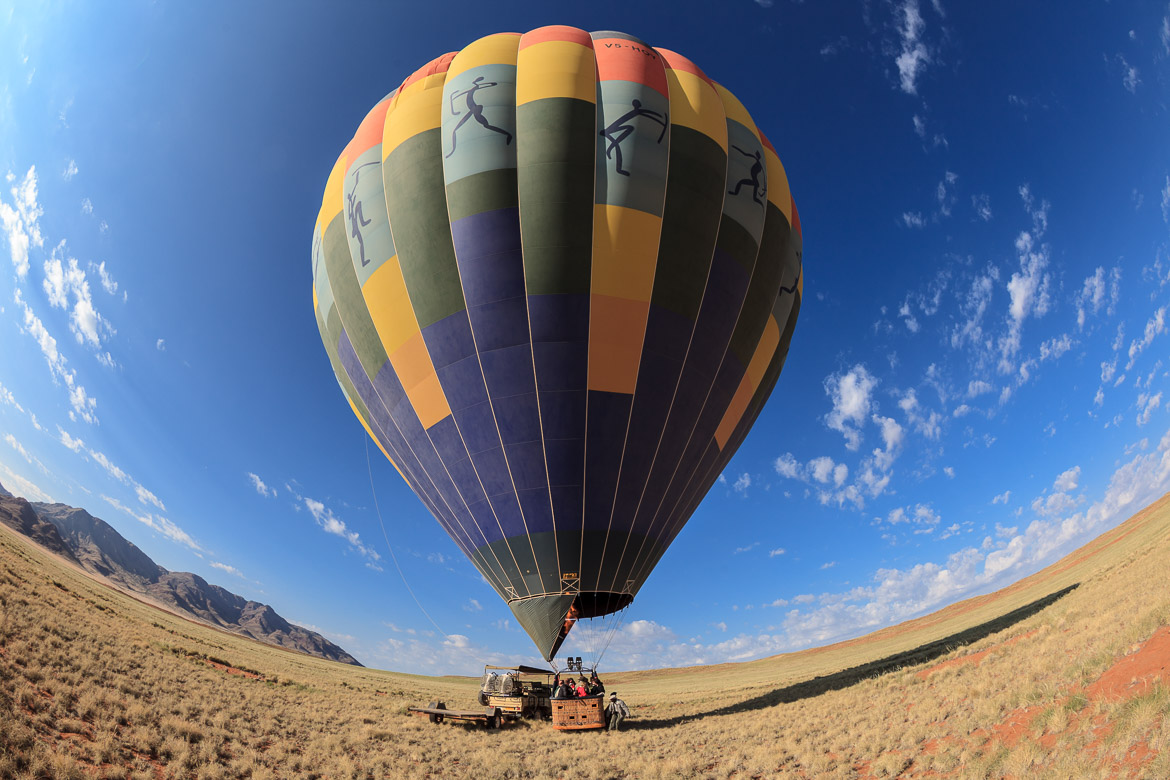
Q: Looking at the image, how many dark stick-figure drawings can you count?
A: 5